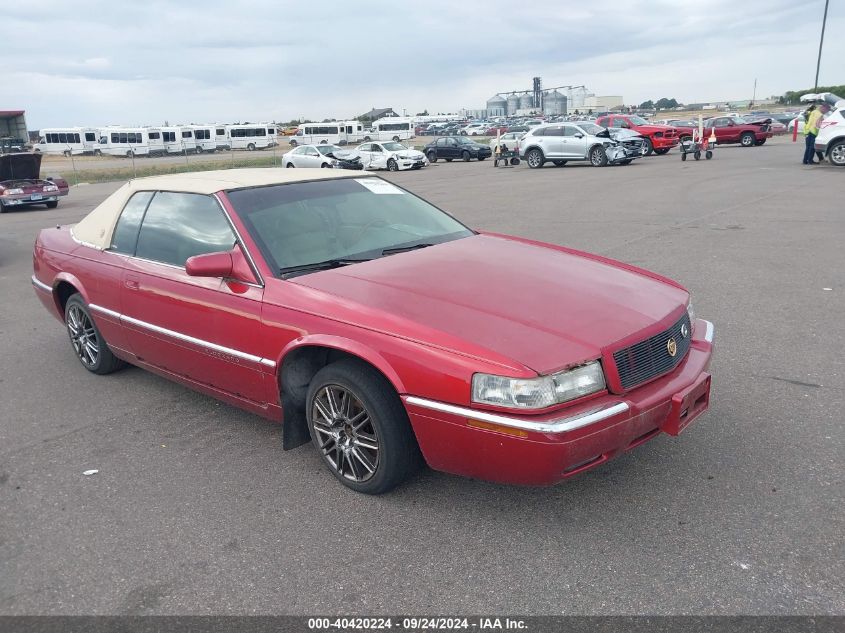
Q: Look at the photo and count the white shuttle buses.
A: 8